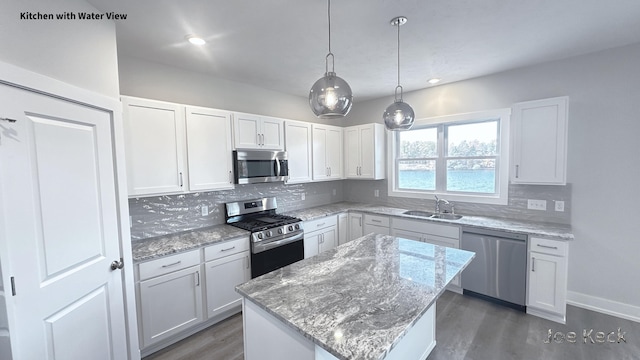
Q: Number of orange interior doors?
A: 0